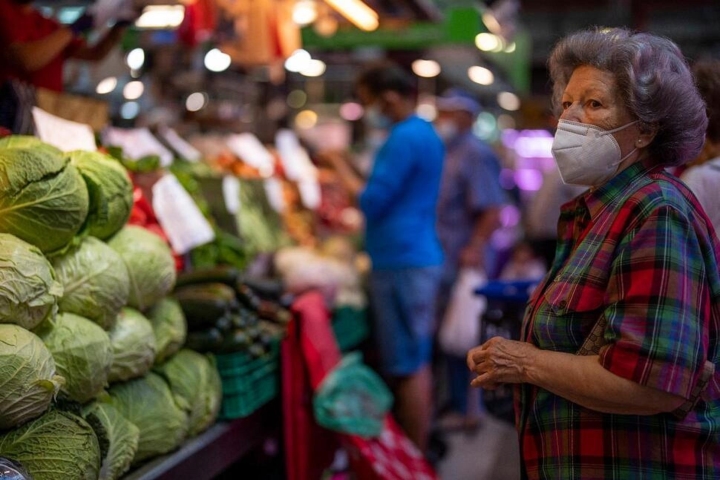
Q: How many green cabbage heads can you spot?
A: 13